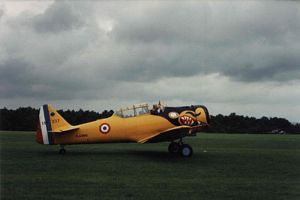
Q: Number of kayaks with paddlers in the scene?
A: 0